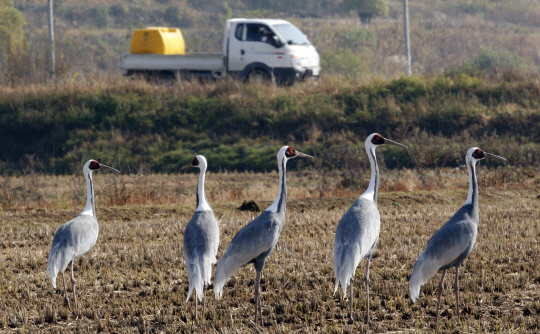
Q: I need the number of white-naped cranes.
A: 5